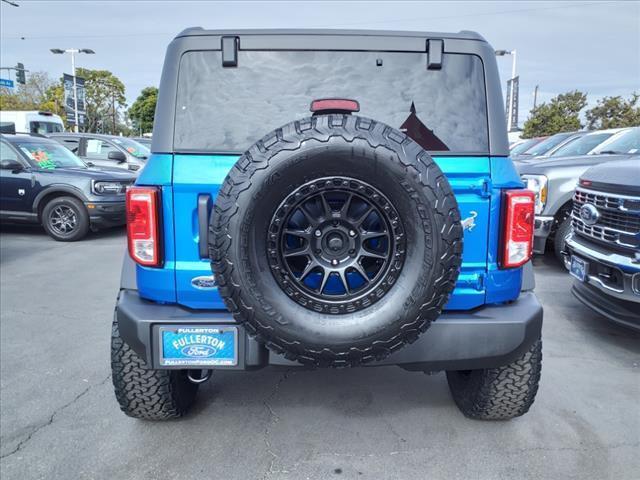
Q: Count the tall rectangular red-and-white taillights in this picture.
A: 2